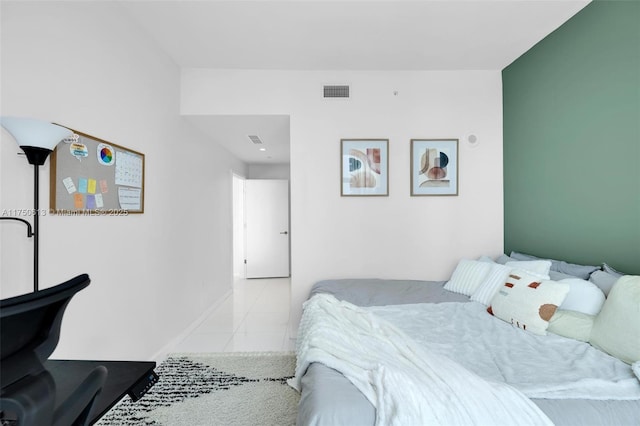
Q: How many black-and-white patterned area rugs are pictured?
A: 1